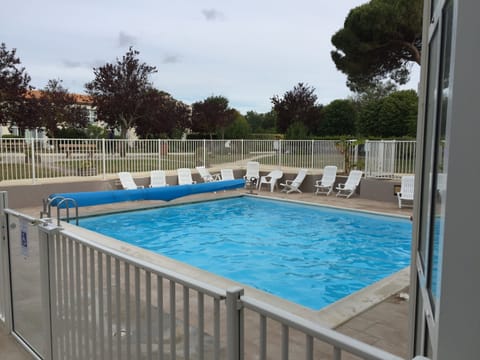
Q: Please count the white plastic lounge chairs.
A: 11